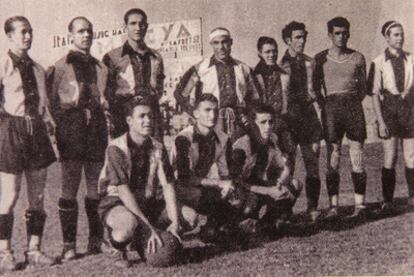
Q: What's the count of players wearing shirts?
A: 11